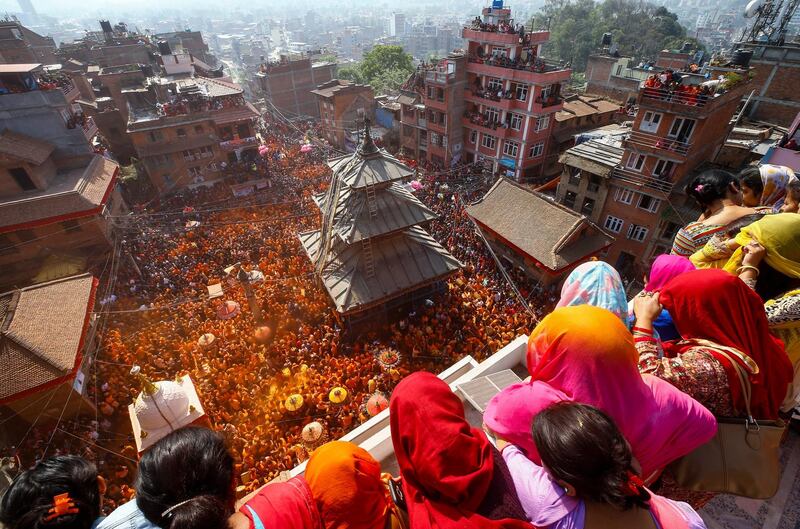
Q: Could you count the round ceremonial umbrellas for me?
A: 8